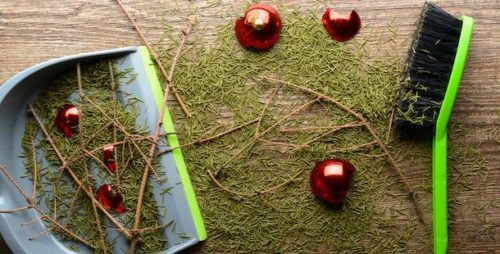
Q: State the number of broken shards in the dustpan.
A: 3